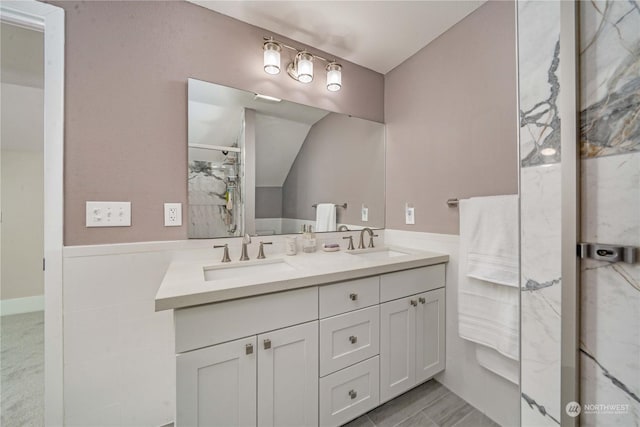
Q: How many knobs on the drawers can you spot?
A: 3